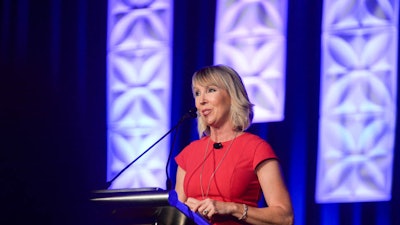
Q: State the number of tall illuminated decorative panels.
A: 3